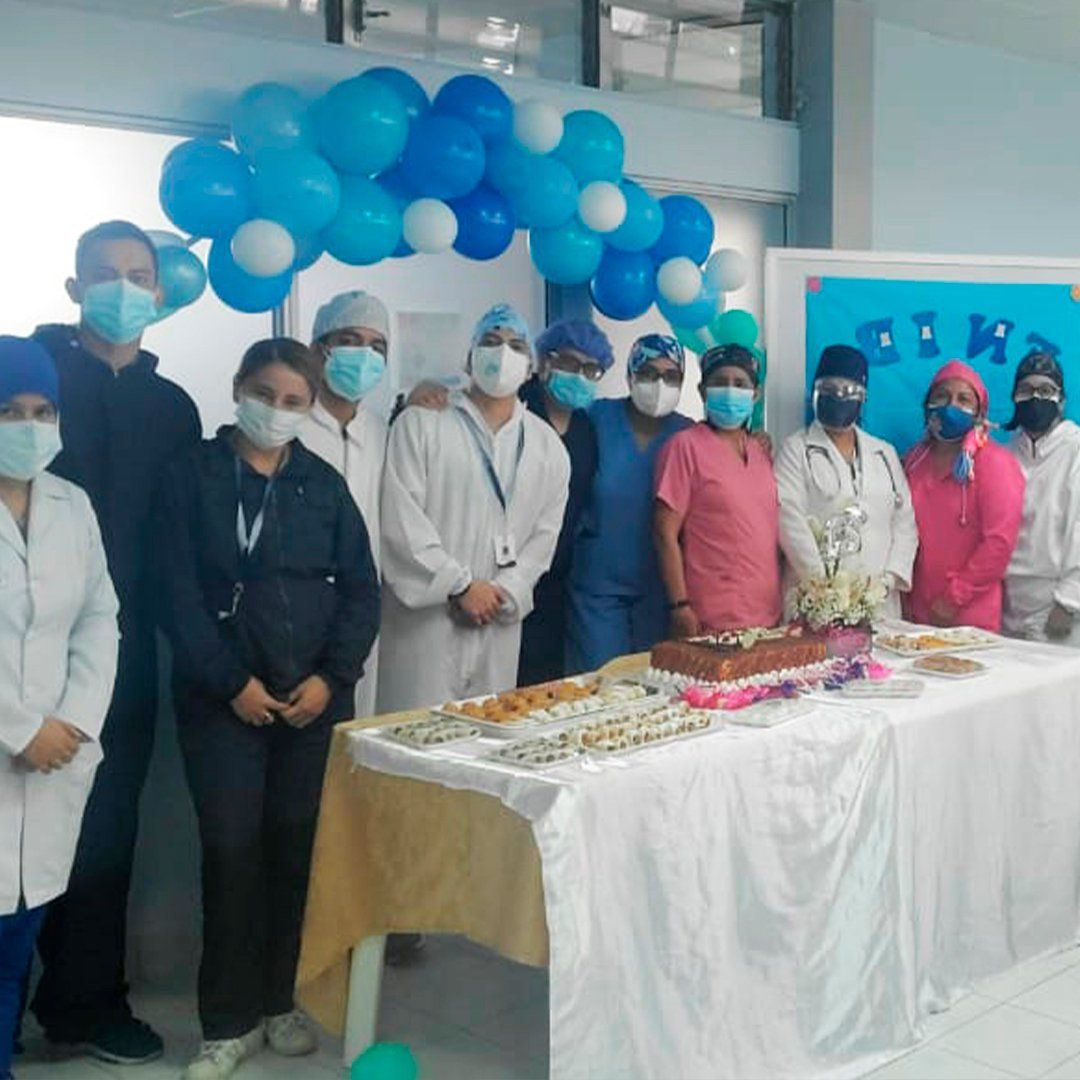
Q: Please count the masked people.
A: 11